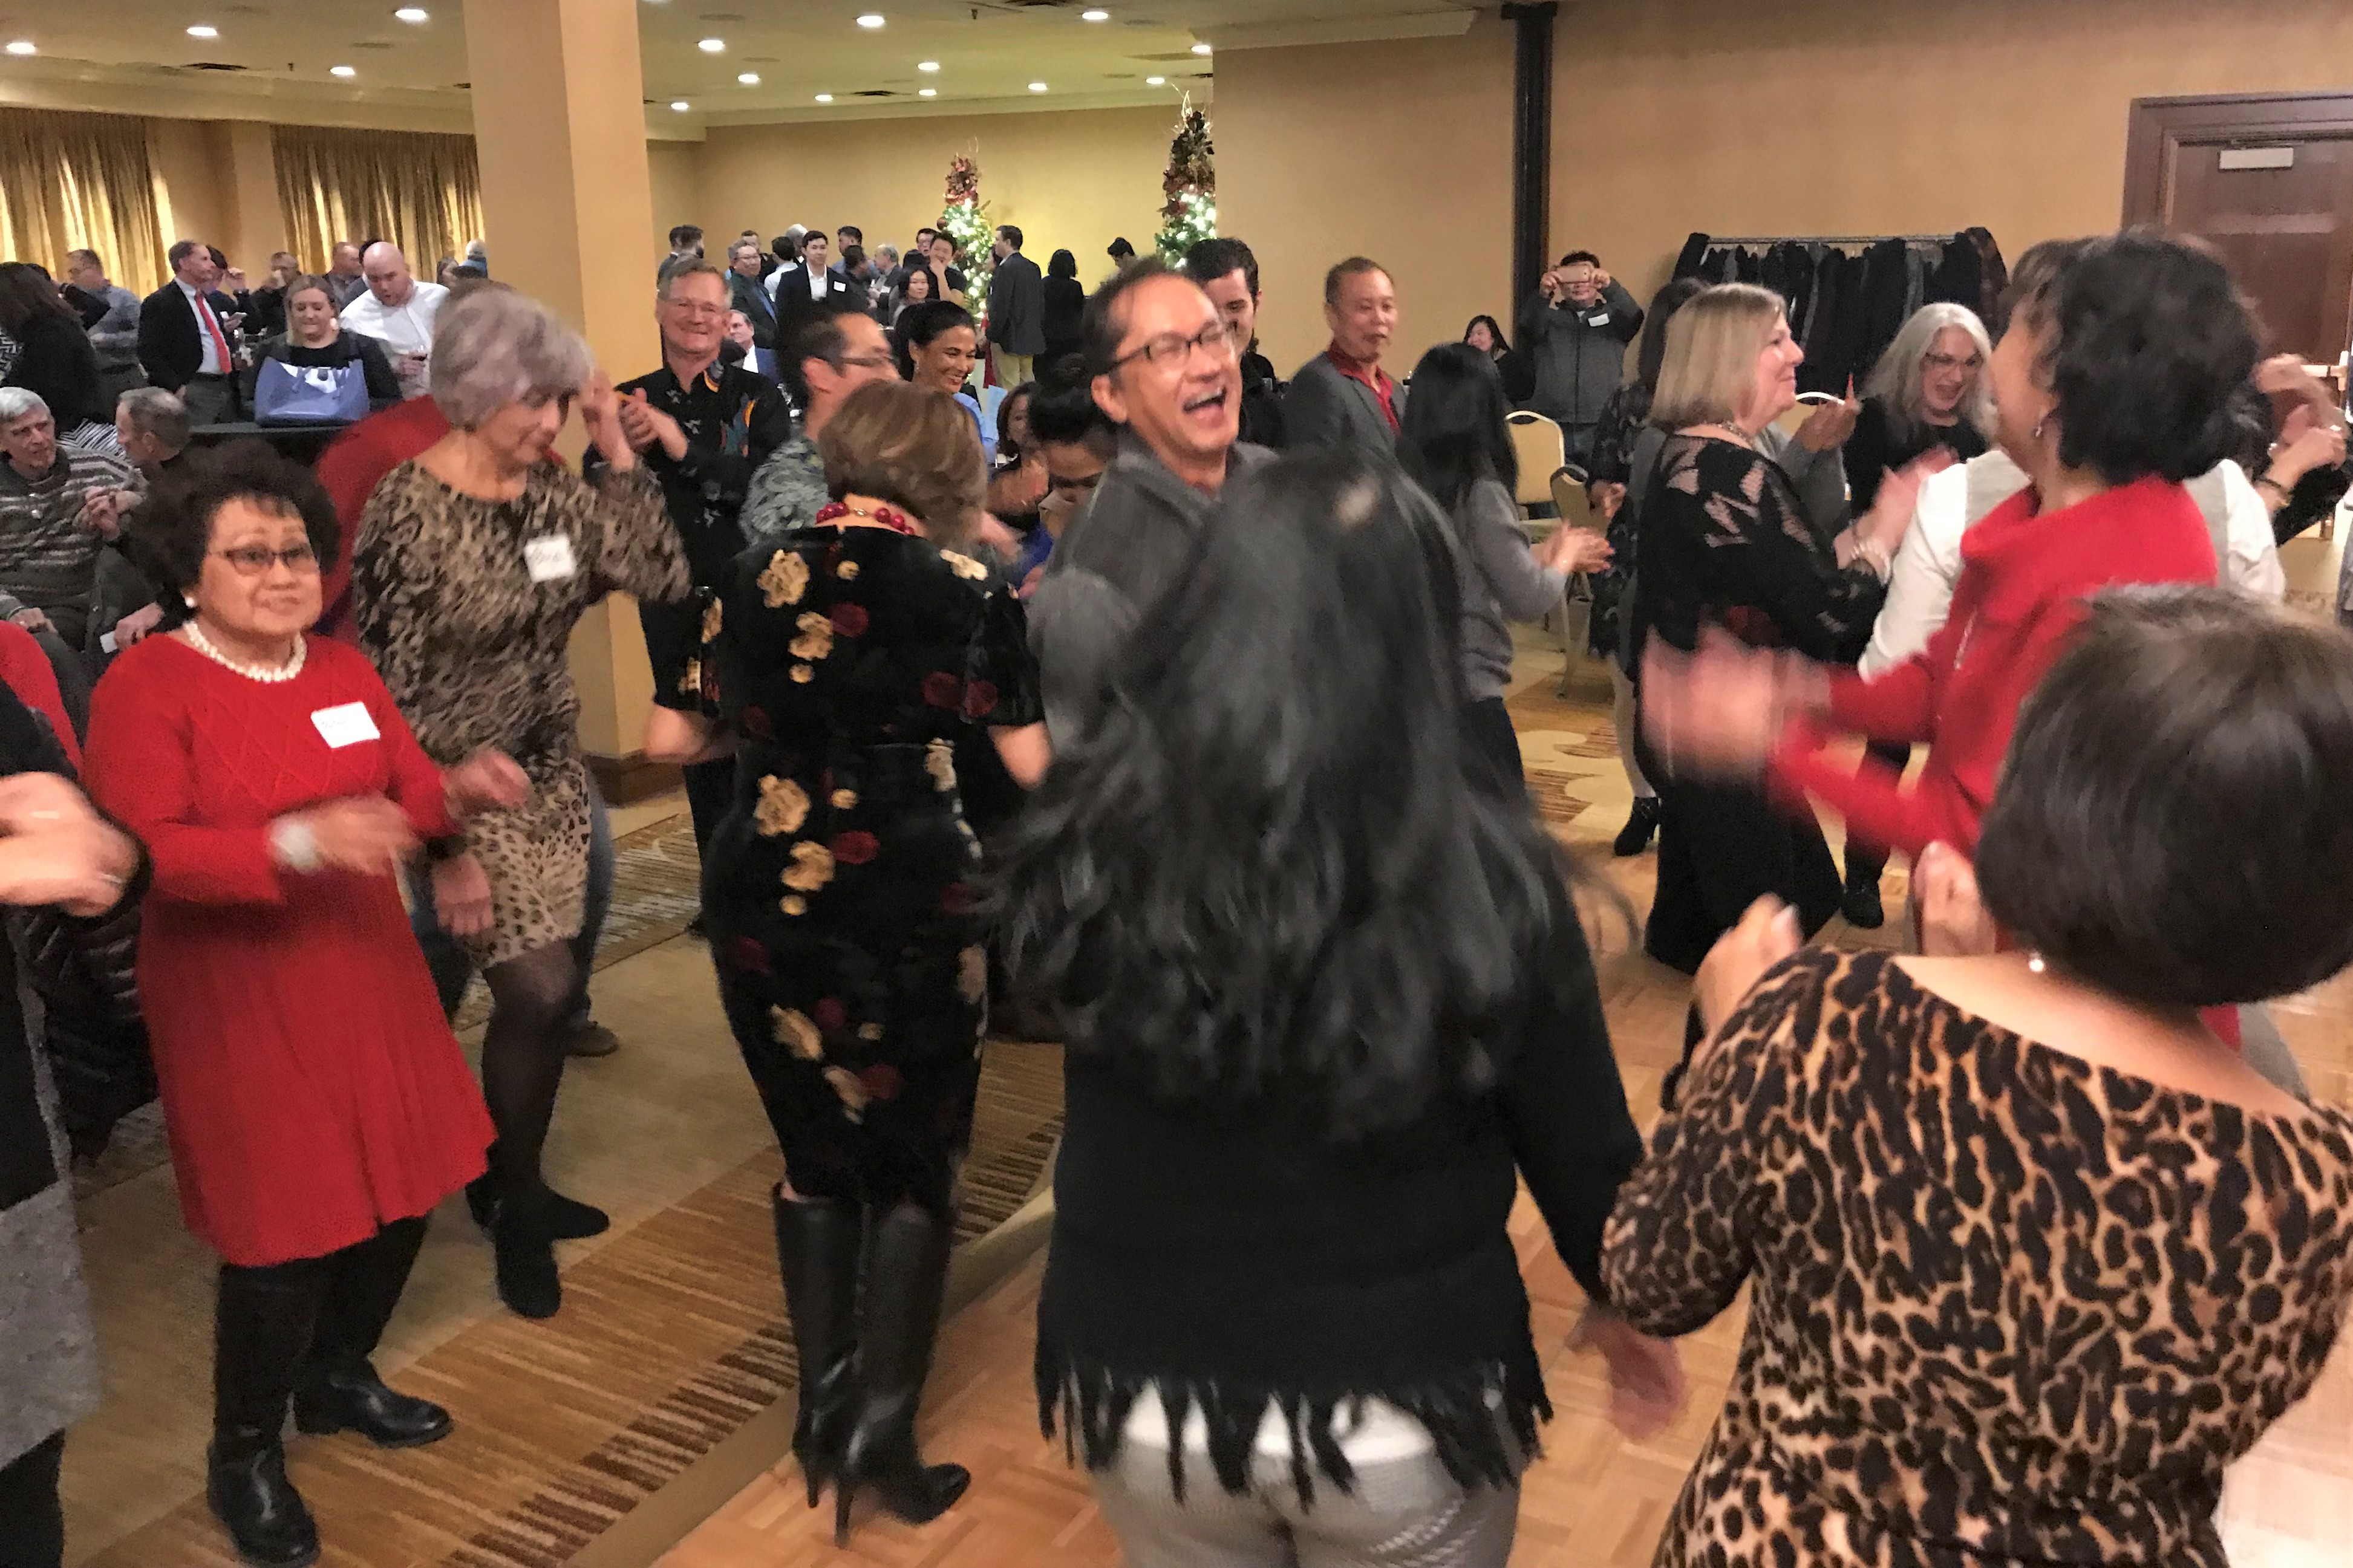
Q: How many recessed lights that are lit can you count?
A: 15